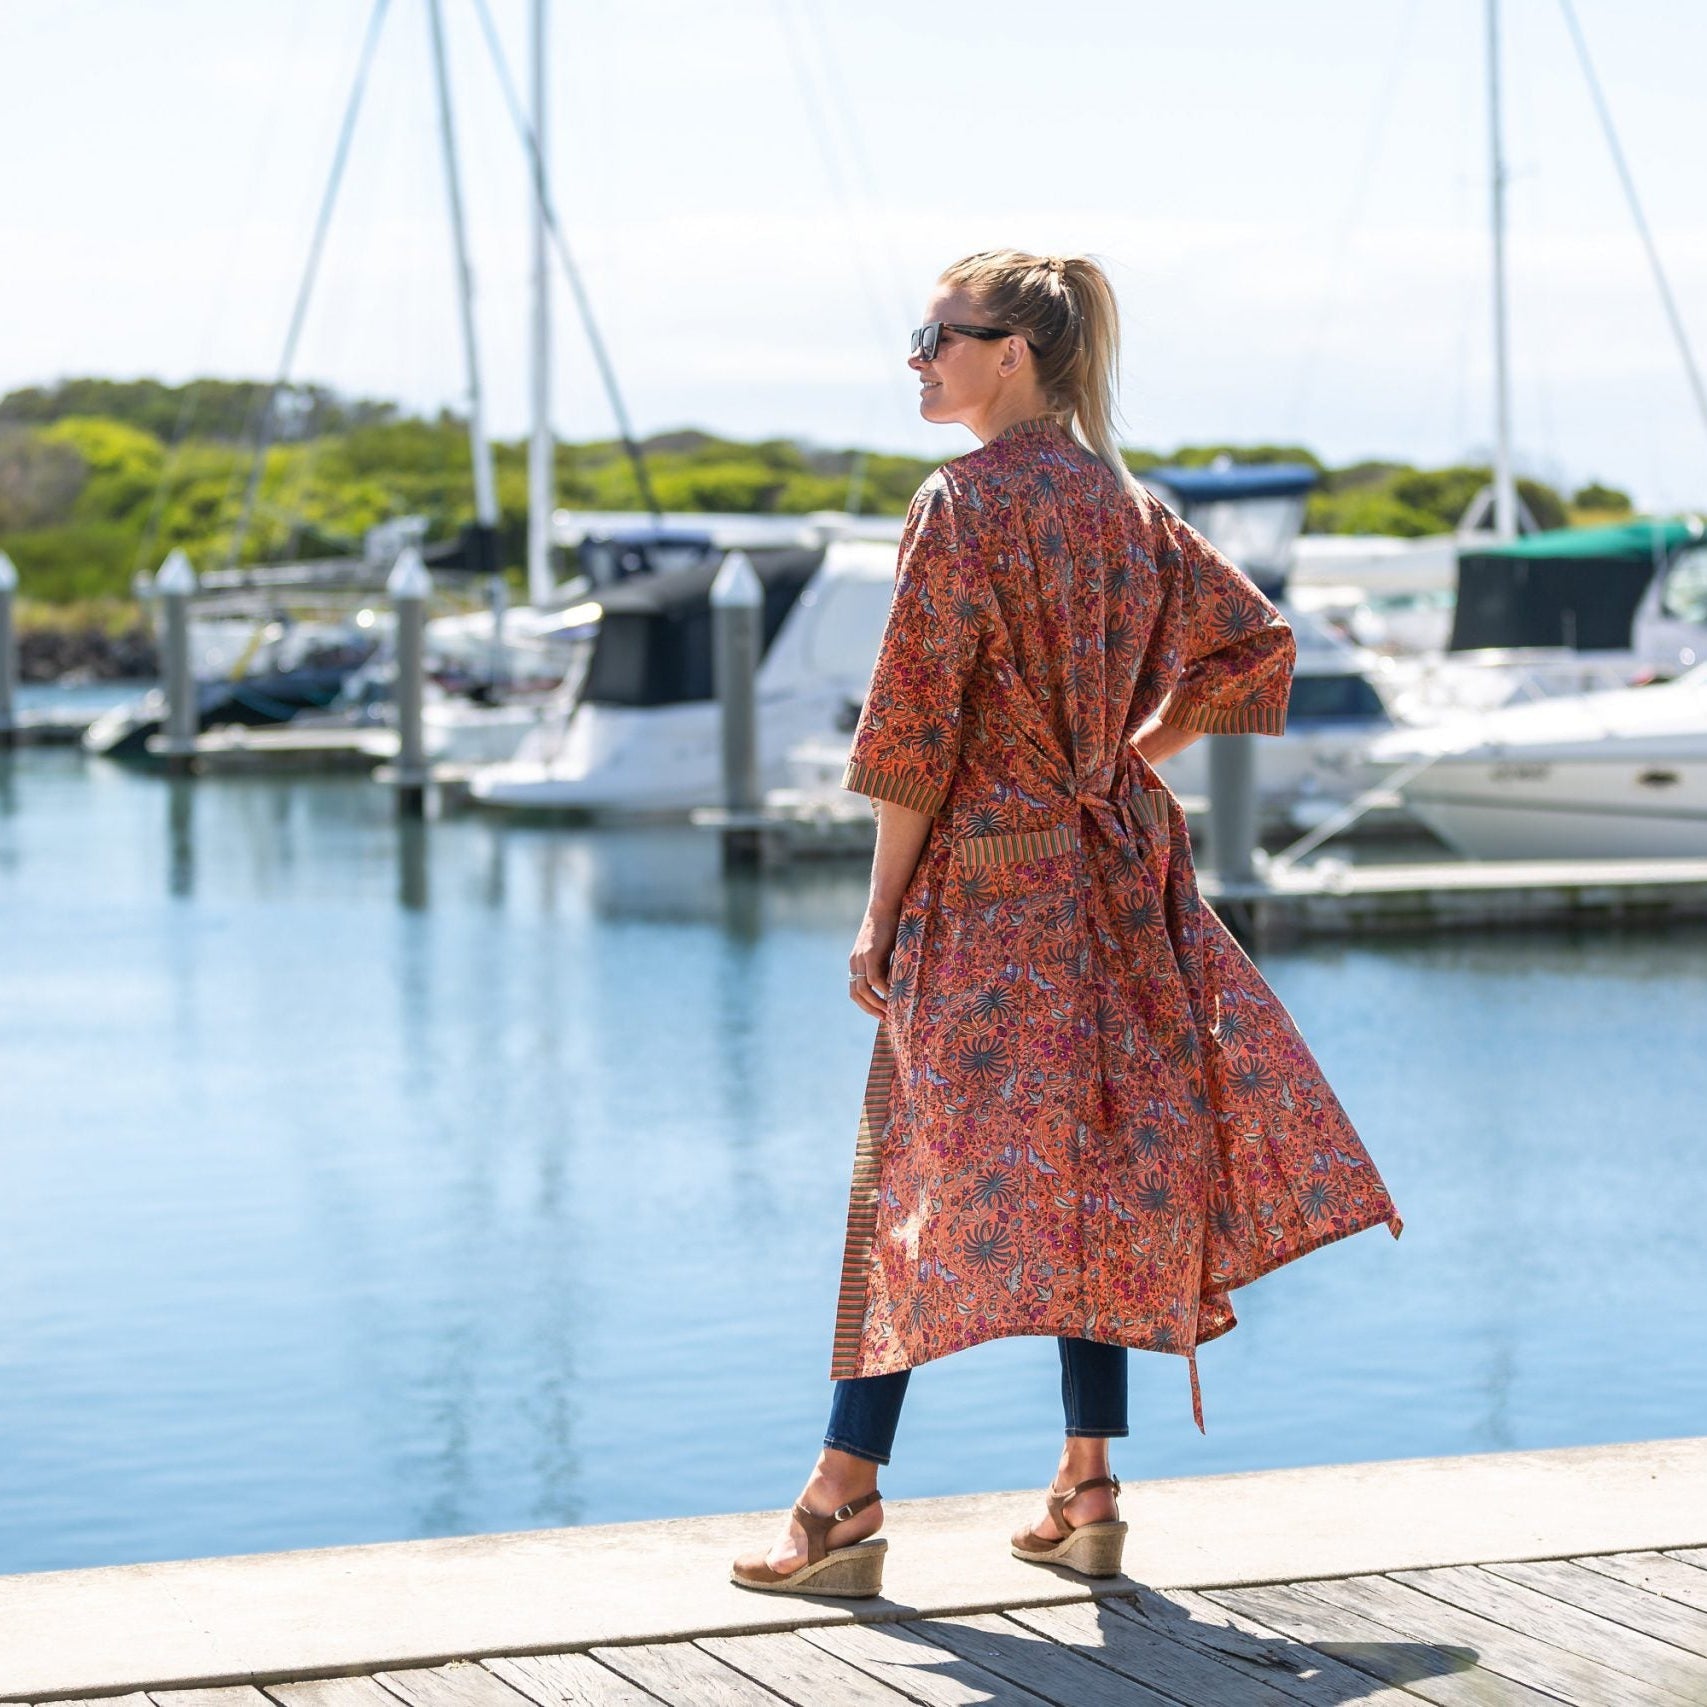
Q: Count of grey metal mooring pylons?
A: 5